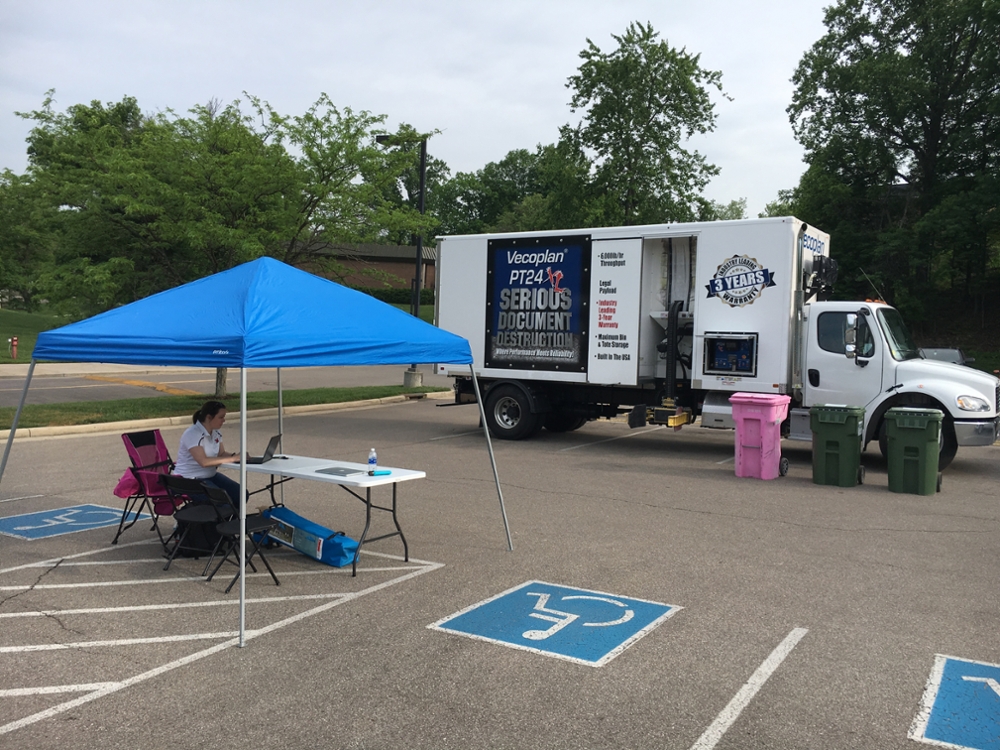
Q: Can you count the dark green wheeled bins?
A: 2